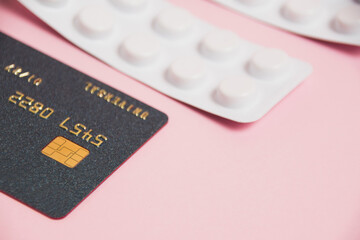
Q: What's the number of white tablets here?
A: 12